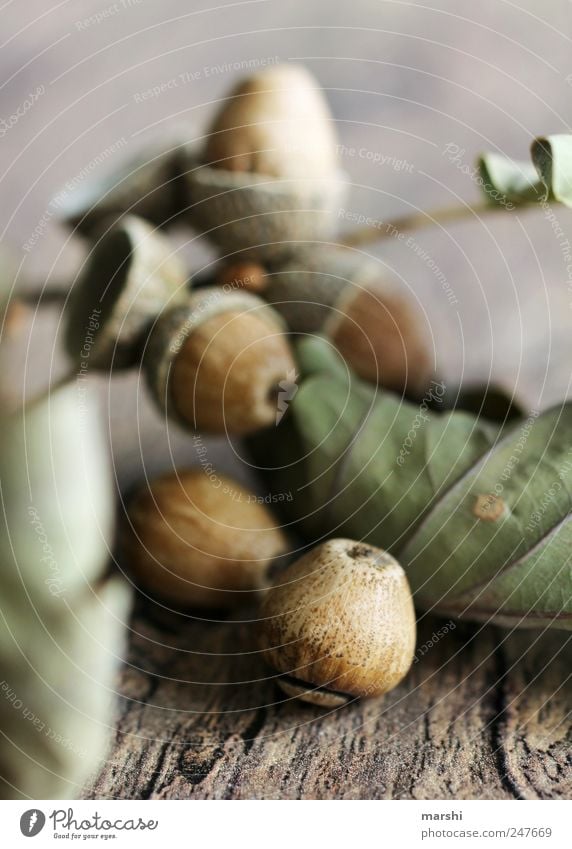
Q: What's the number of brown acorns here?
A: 5